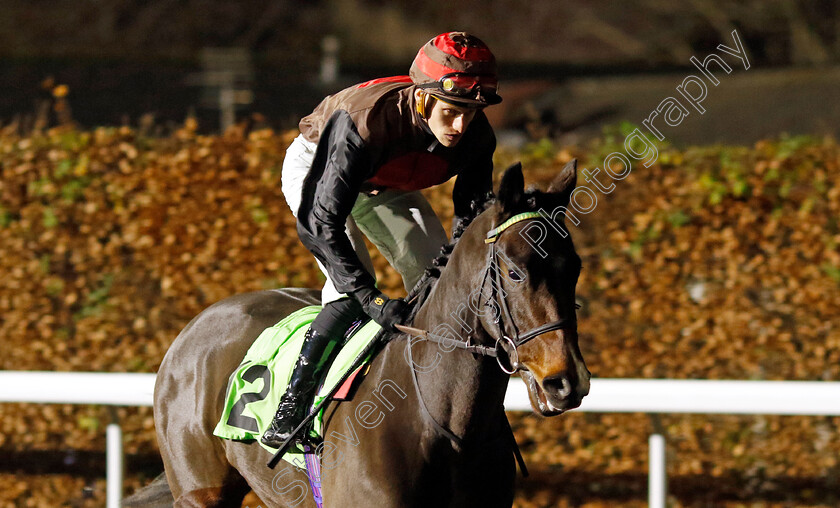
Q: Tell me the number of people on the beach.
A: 0